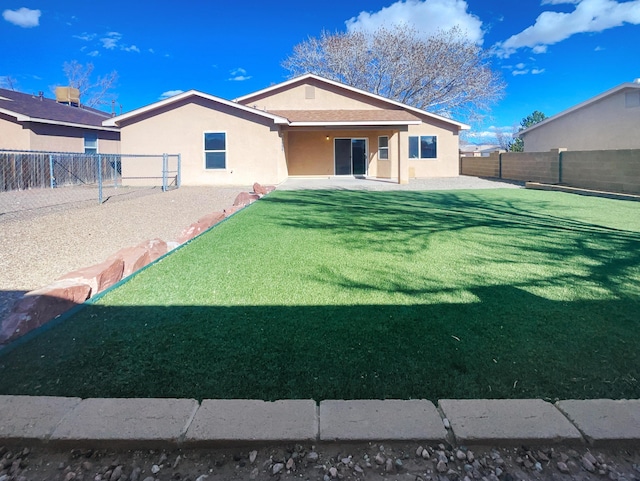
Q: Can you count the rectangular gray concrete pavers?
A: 6